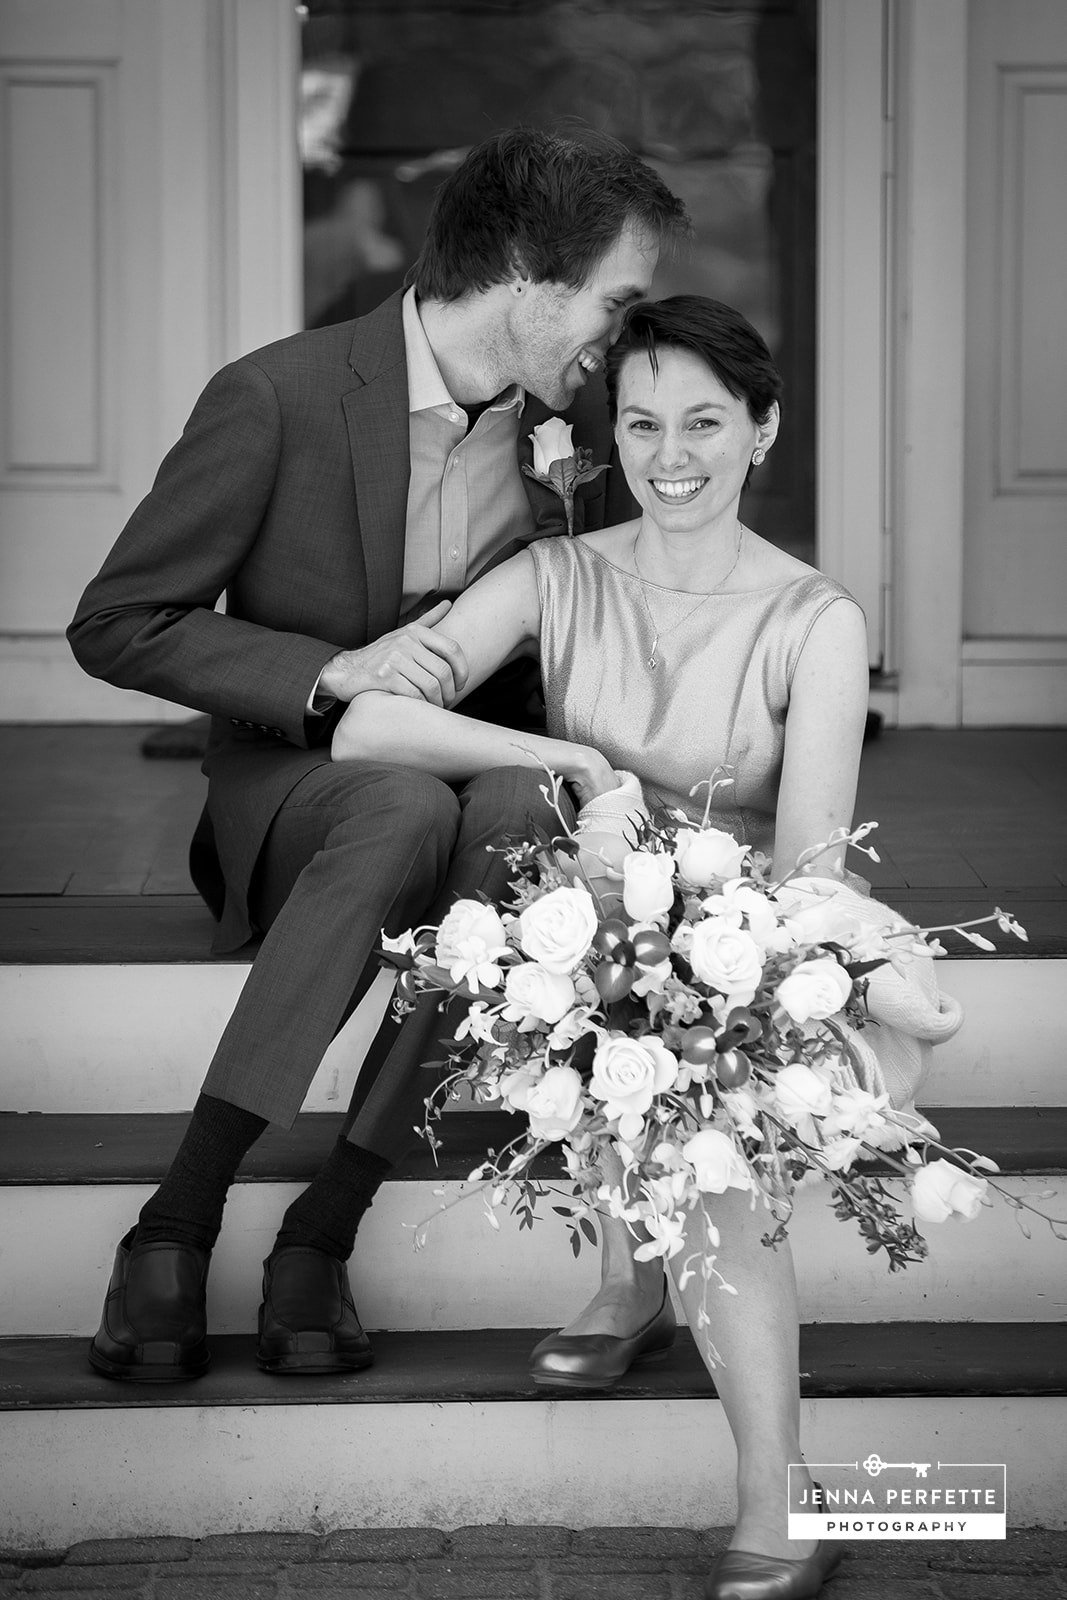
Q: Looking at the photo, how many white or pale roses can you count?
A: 13